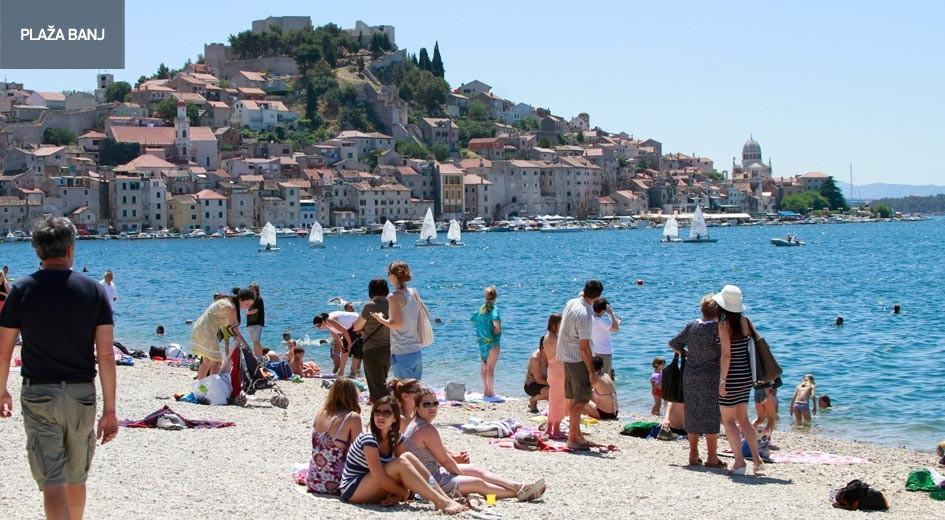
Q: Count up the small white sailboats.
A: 7